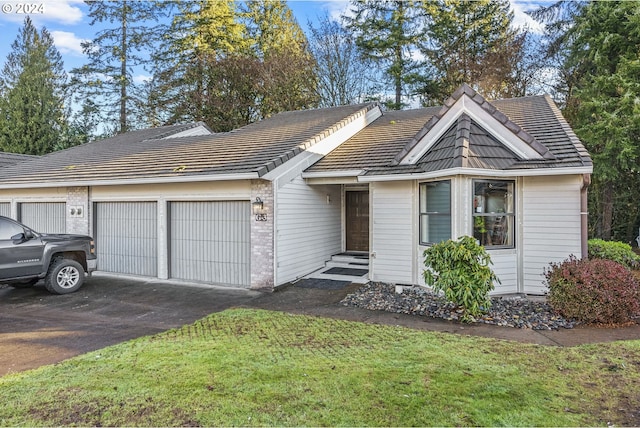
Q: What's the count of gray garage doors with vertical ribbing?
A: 4